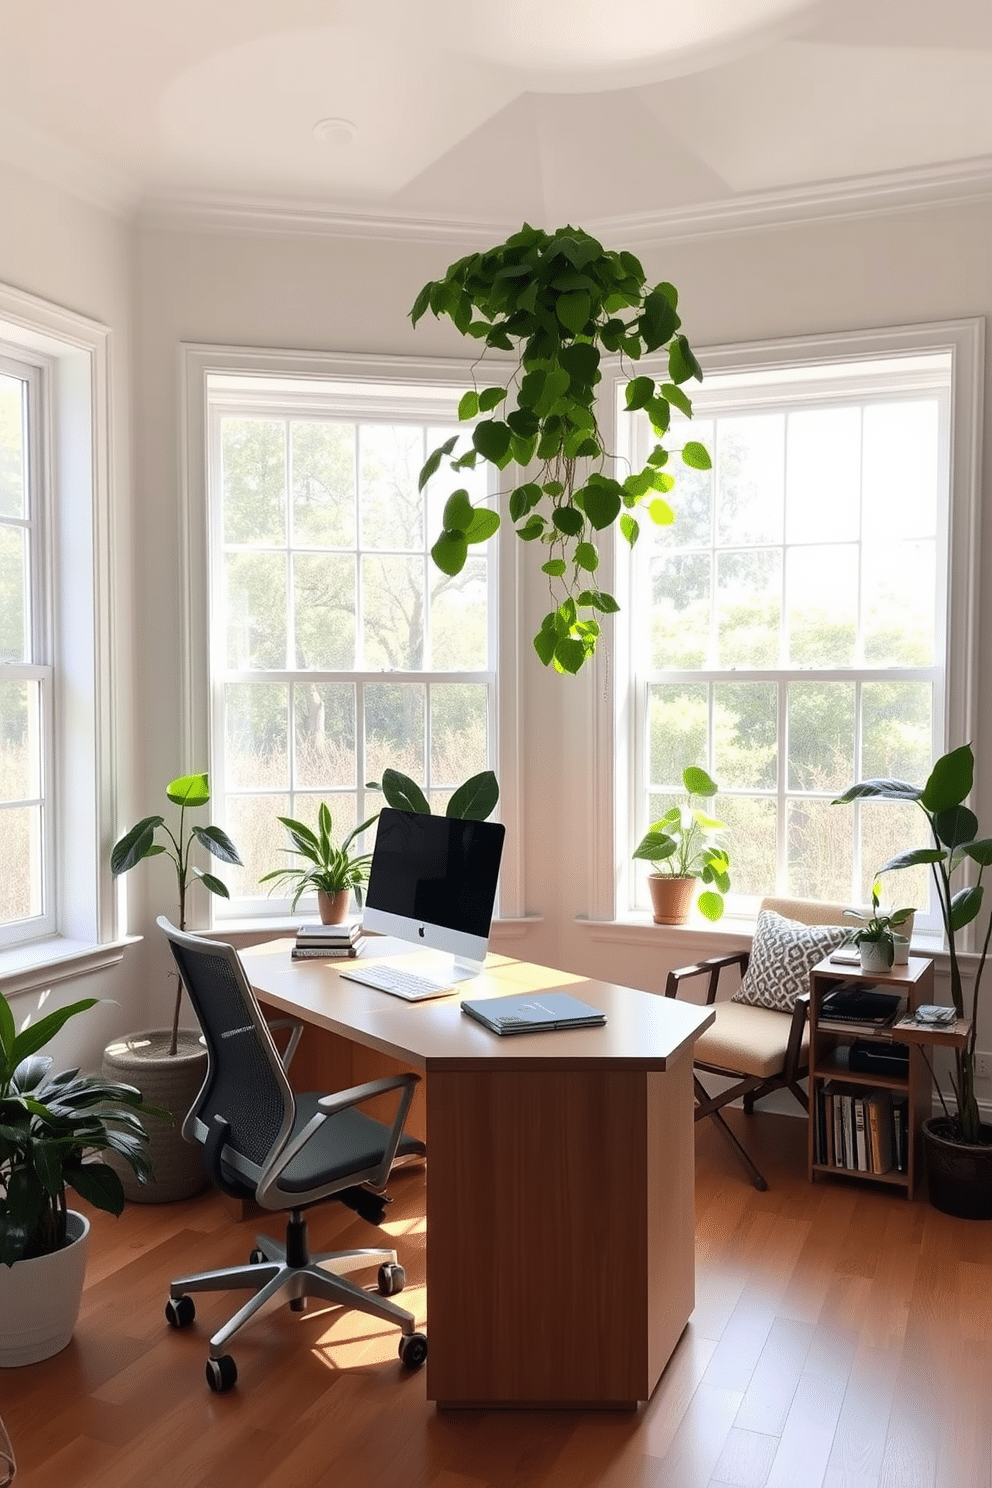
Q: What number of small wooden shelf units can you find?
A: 1